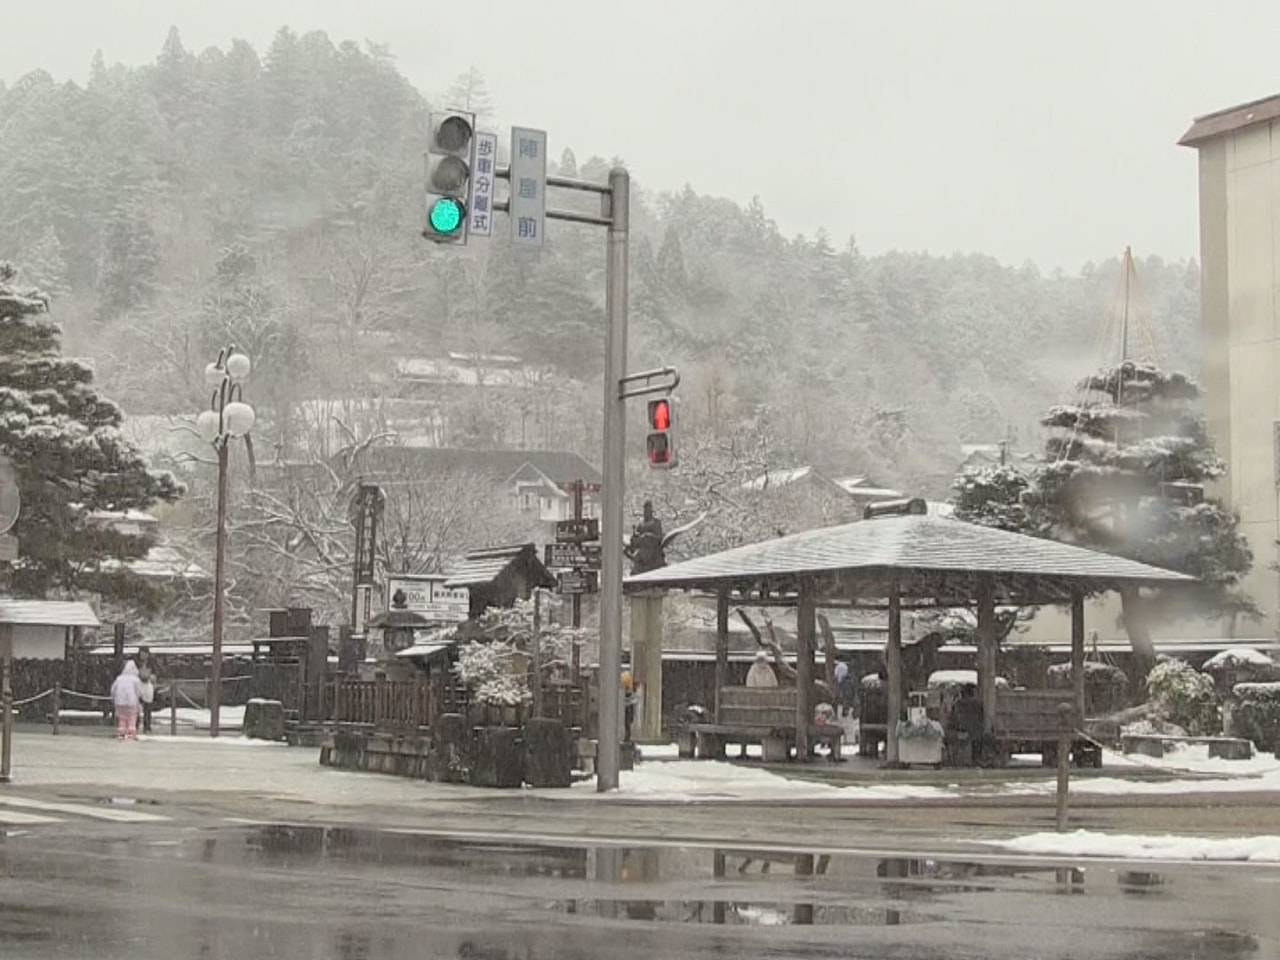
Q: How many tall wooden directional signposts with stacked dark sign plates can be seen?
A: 1